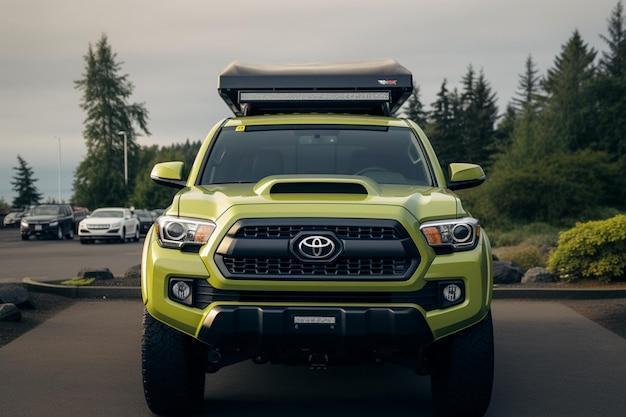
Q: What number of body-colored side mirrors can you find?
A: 2